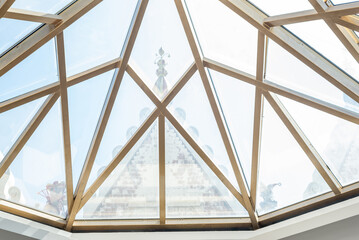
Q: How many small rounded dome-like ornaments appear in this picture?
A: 8